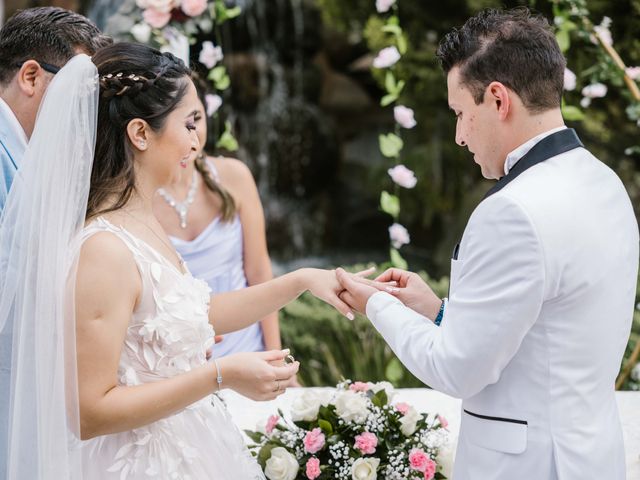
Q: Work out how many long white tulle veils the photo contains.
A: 1